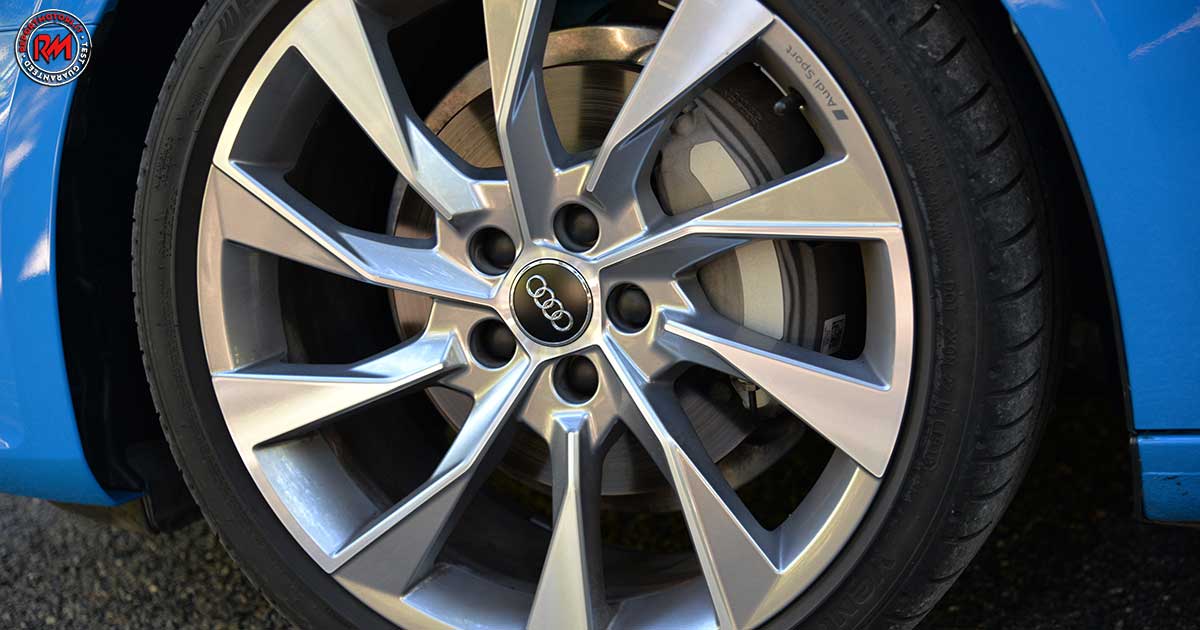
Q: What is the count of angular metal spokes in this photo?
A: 10